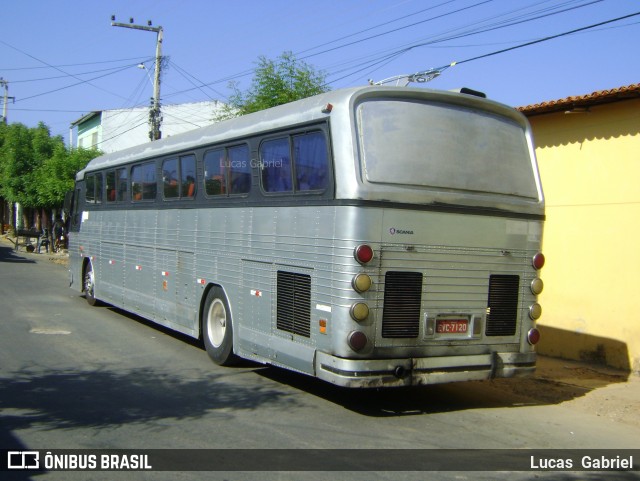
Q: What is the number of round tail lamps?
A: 8